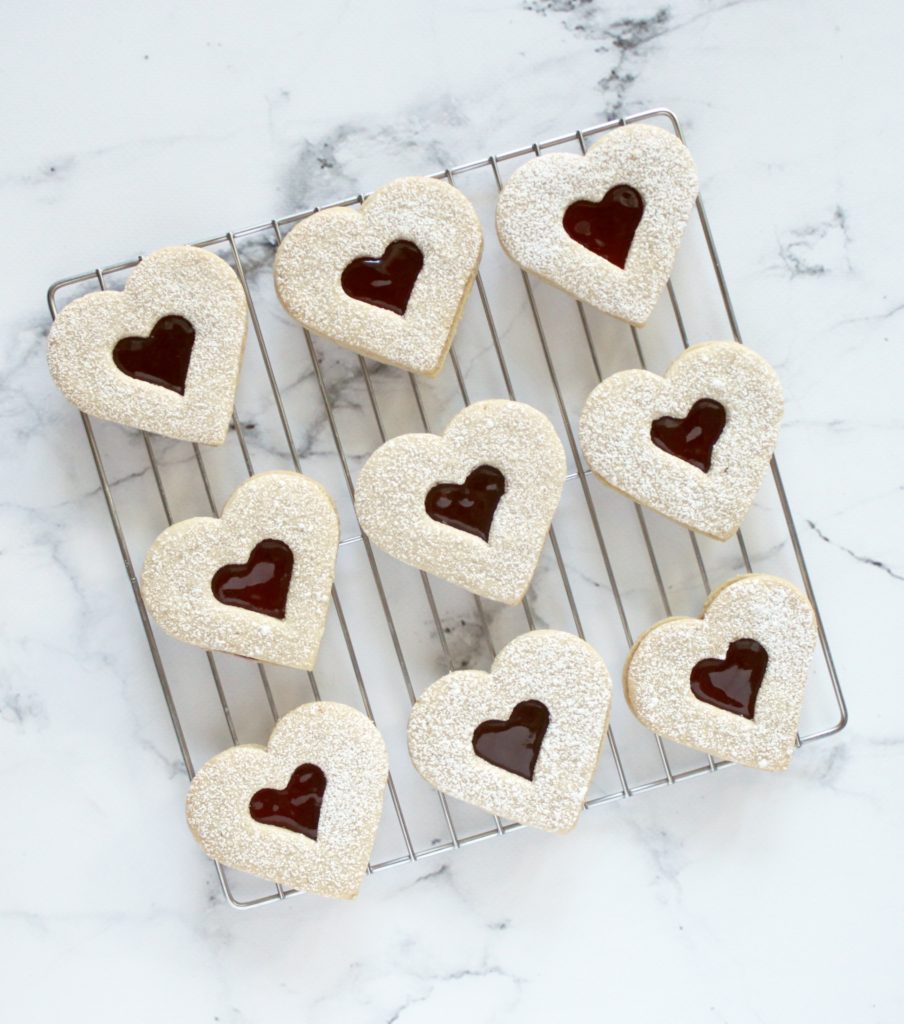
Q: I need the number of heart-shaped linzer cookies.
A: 9